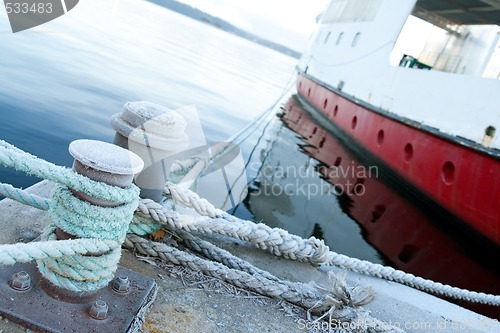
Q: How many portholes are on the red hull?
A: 8